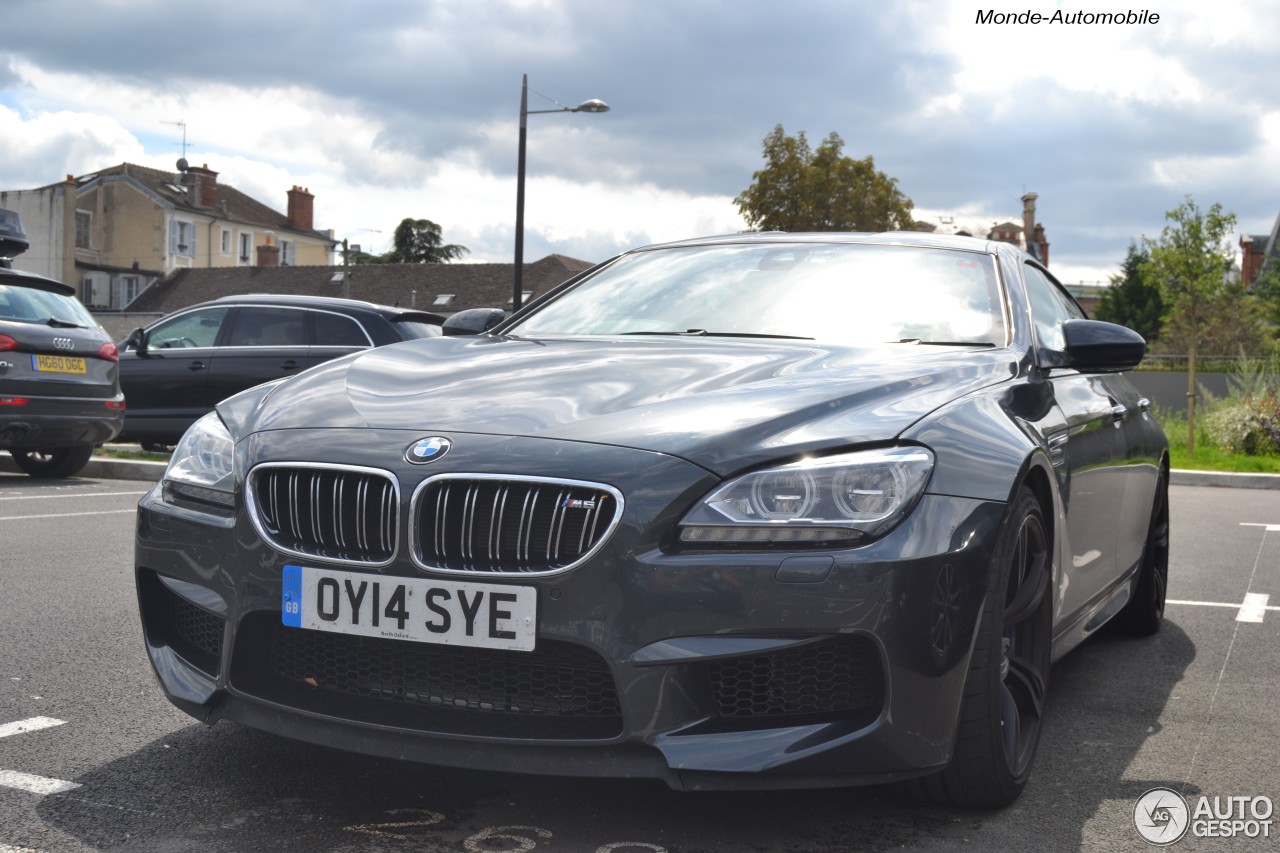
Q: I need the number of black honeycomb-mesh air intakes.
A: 3